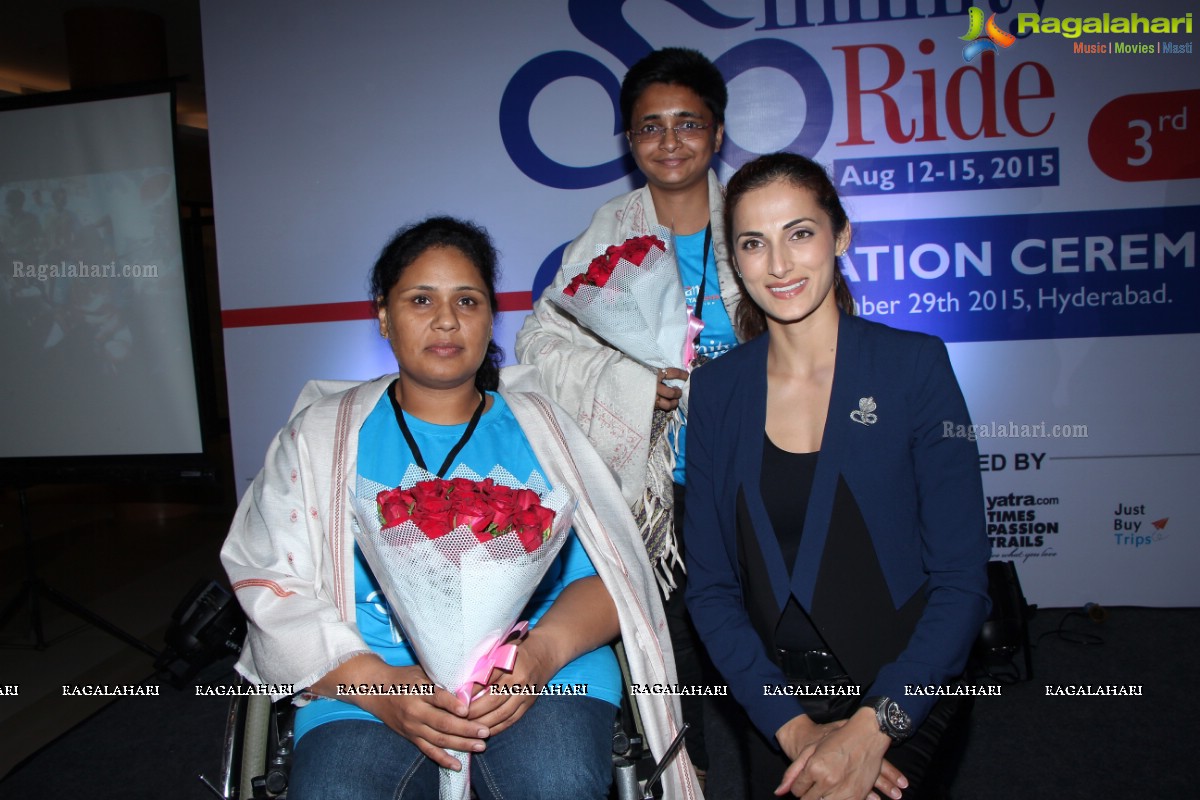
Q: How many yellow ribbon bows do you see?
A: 0